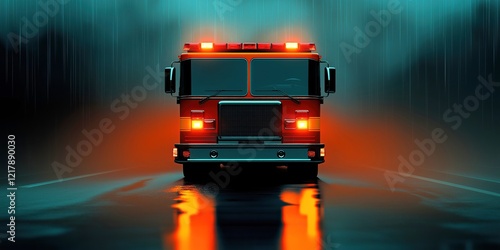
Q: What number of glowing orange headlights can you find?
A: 2